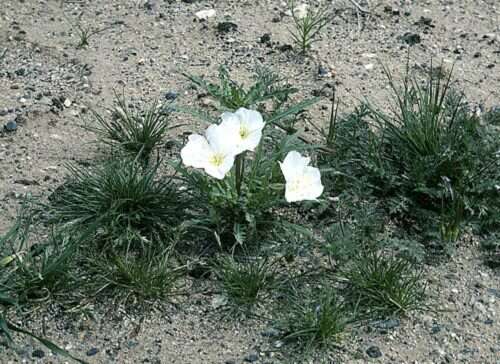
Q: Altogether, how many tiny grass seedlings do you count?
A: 2